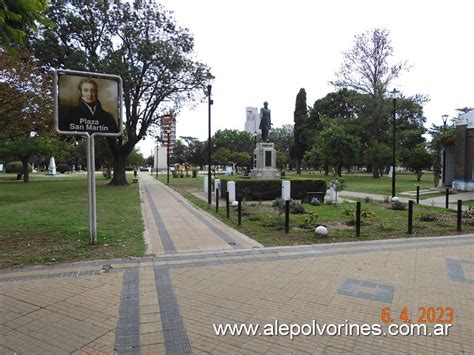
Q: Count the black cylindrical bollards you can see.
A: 9